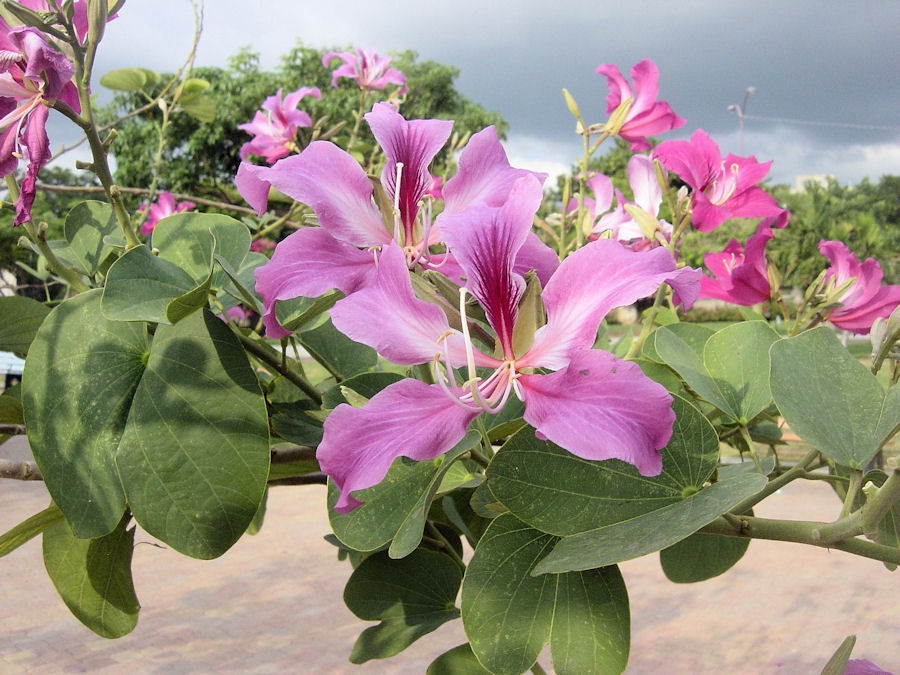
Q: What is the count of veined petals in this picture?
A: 2